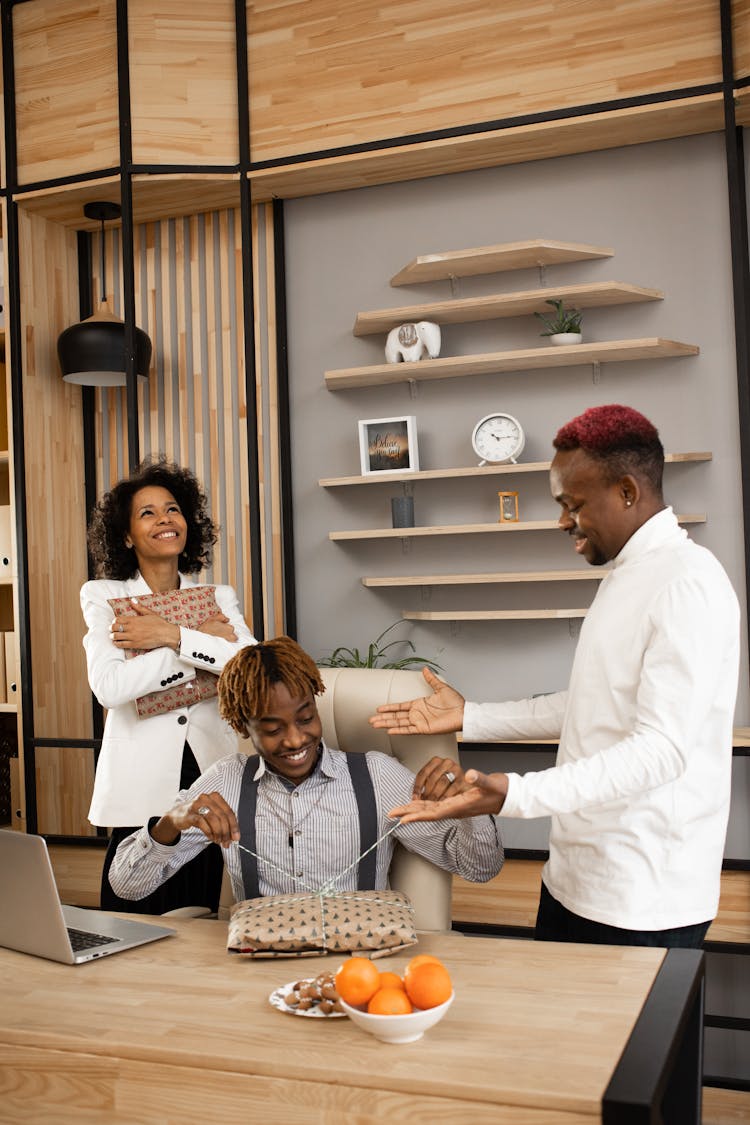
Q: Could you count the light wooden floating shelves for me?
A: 7